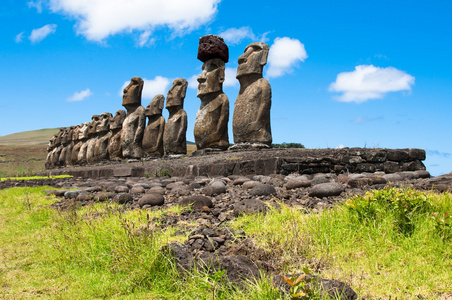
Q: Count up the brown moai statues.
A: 15